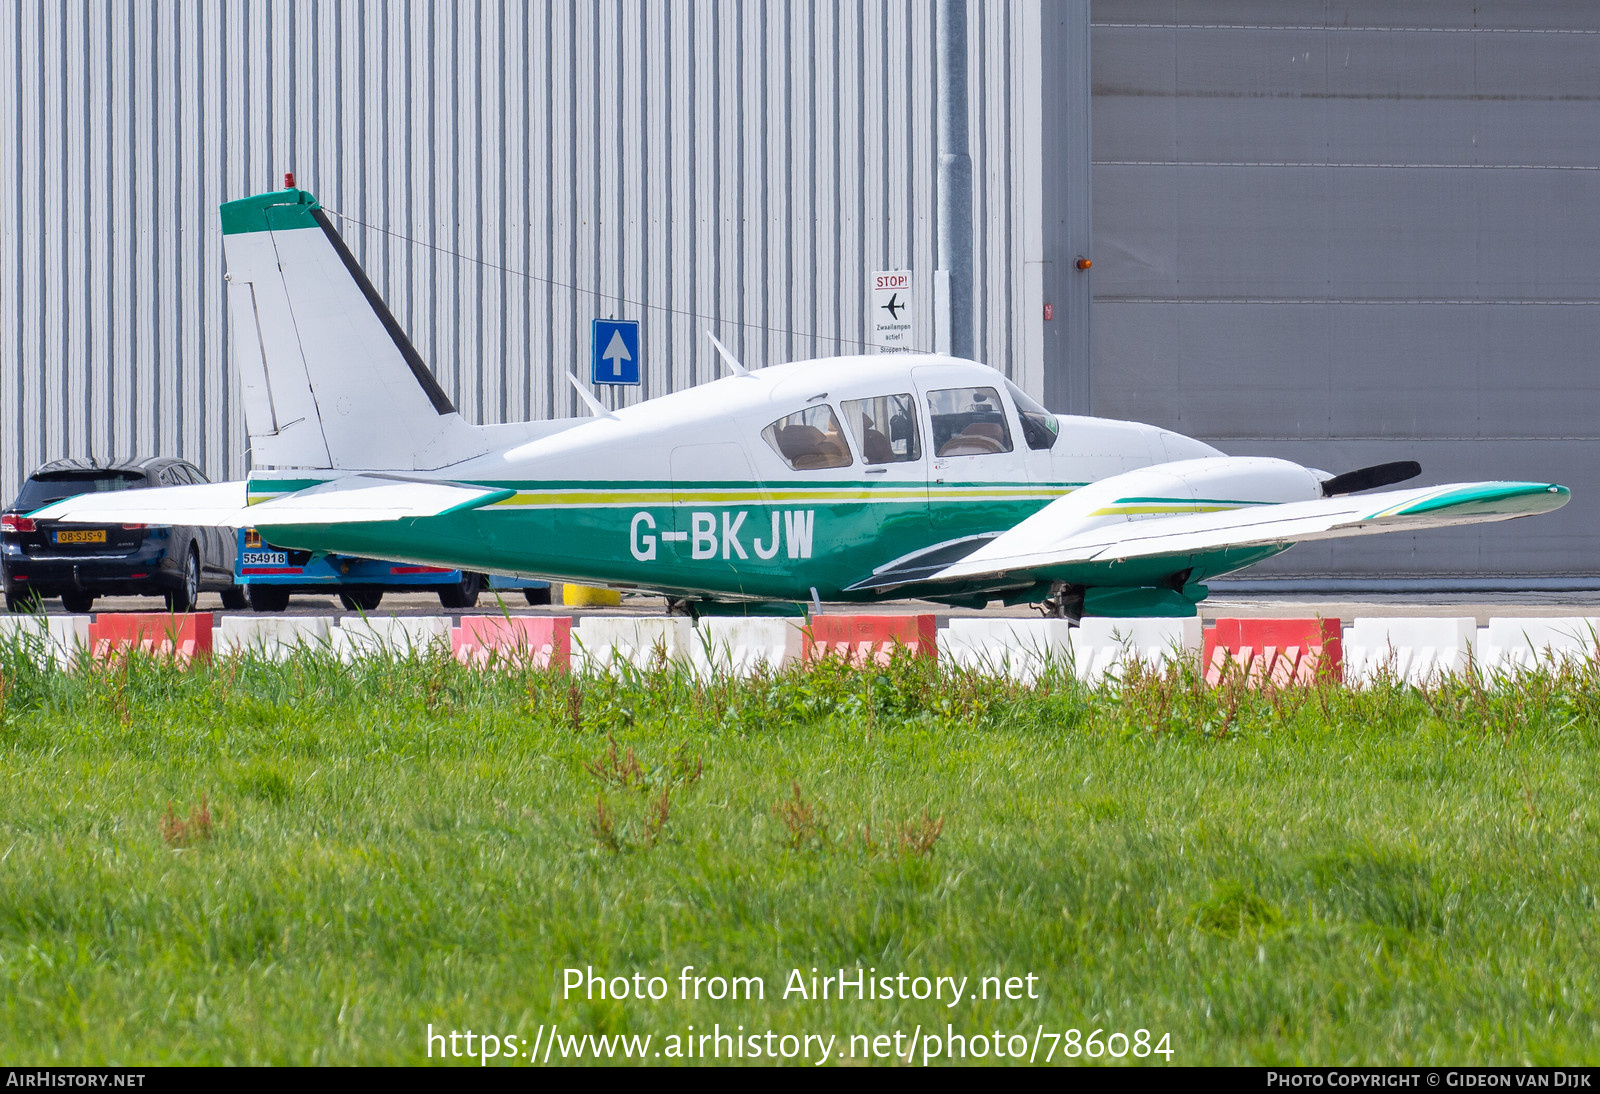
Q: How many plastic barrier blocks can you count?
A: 13